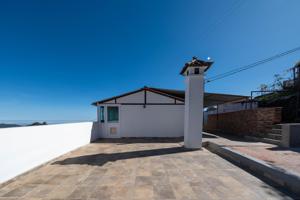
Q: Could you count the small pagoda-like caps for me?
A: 1